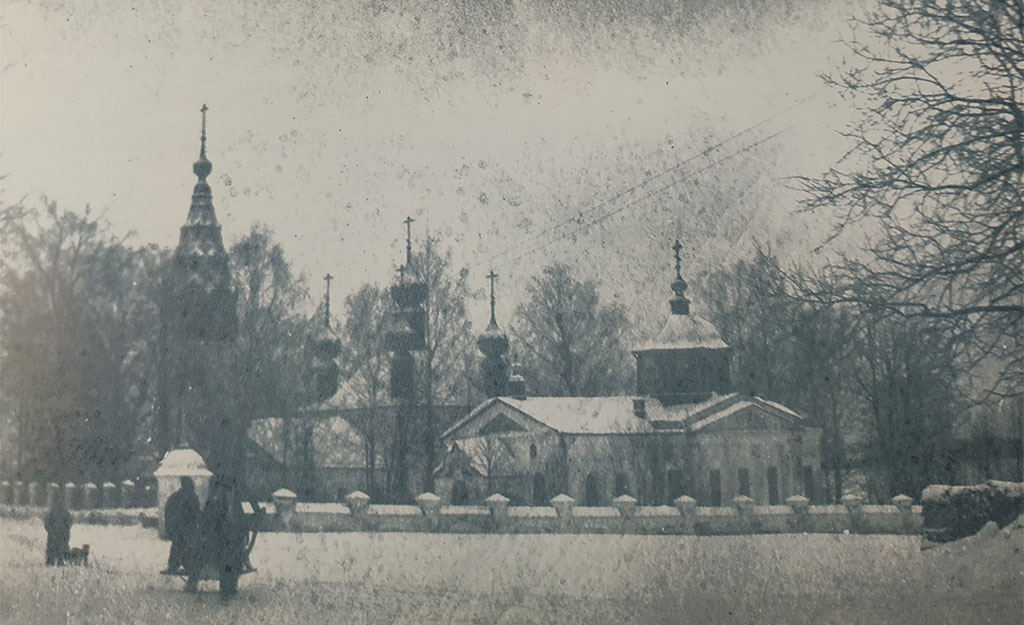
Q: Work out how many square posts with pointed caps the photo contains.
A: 11